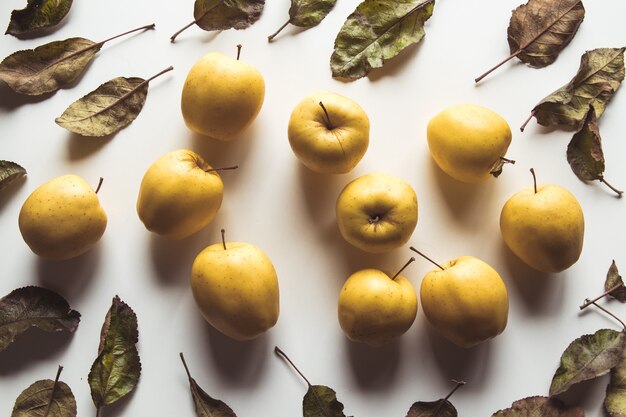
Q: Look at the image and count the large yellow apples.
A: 10